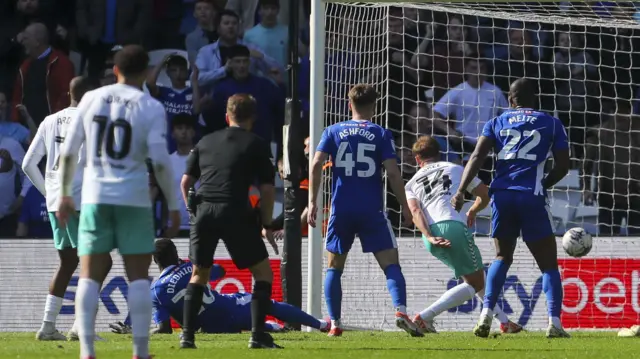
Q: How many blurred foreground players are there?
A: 1